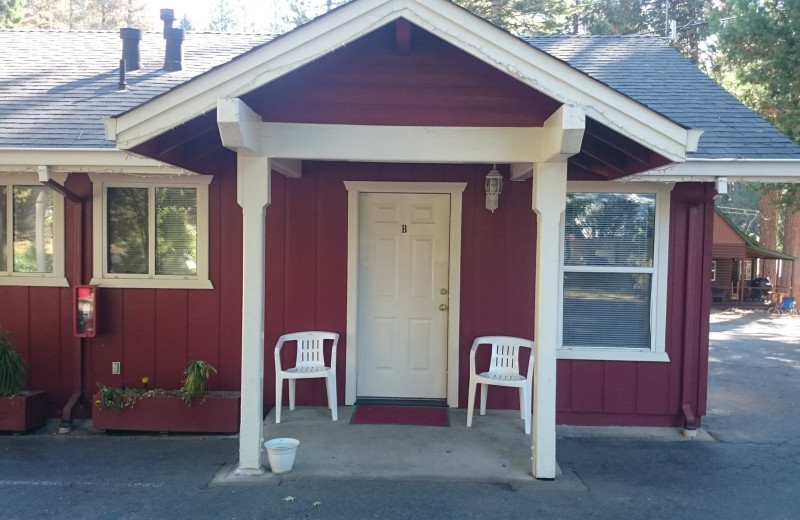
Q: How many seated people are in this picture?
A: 0